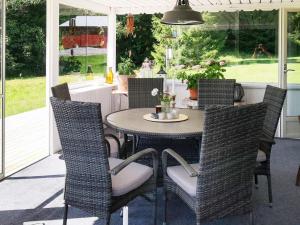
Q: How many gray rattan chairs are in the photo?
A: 6